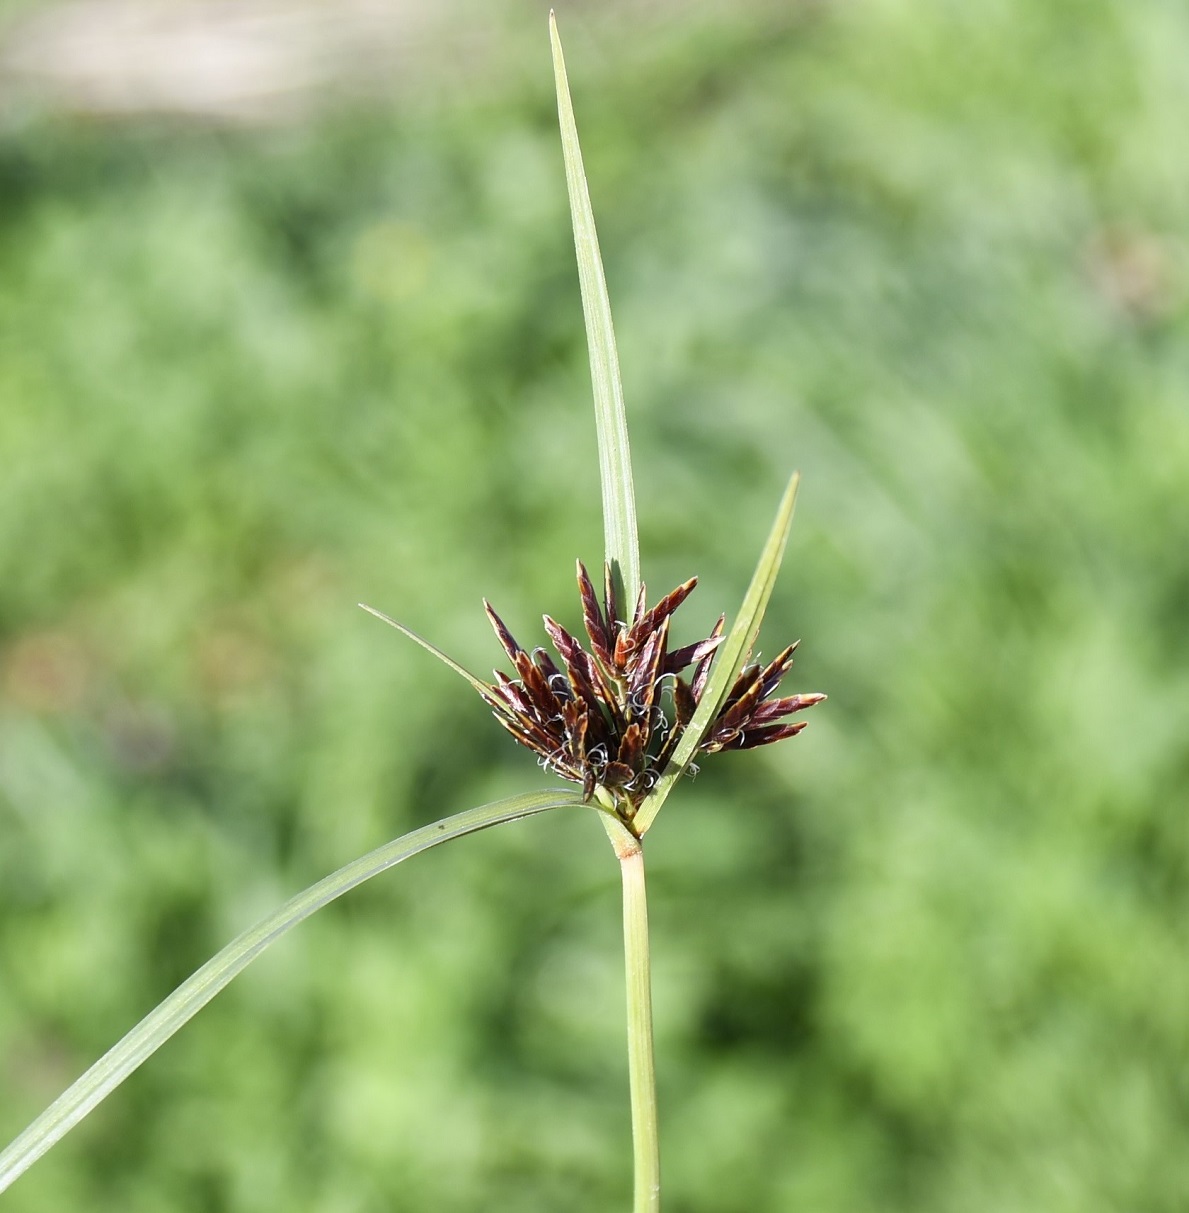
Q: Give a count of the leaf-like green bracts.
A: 4